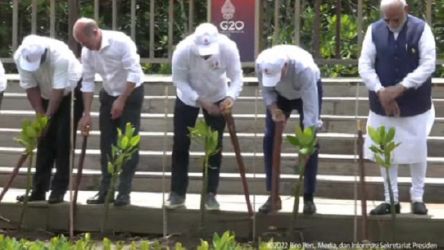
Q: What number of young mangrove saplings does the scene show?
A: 5